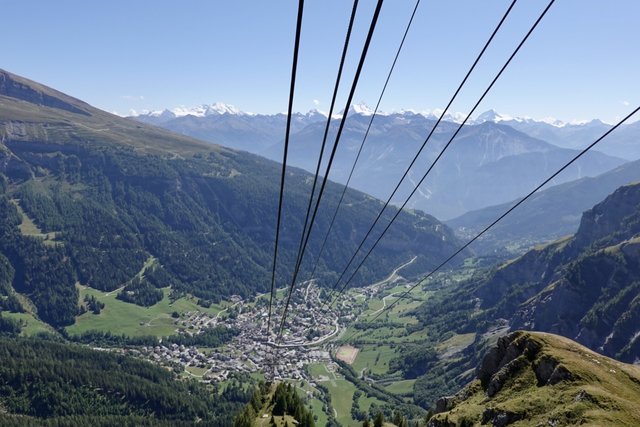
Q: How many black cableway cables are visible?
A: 7